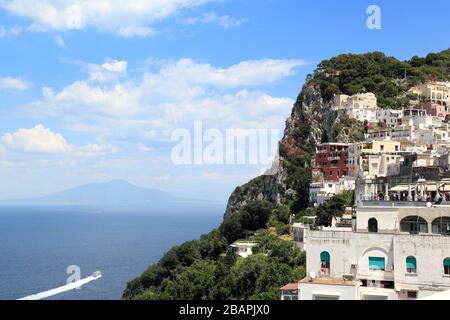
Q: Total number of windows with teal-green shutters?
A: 4